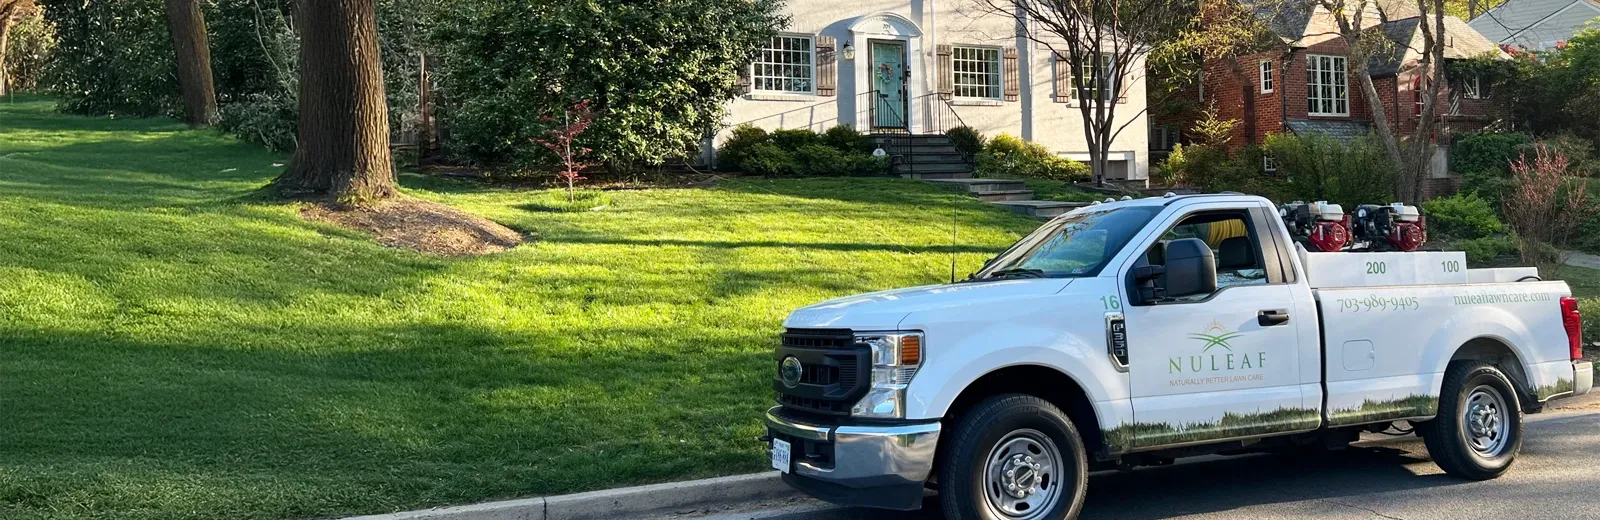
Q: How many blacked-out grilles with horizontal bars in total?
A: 1